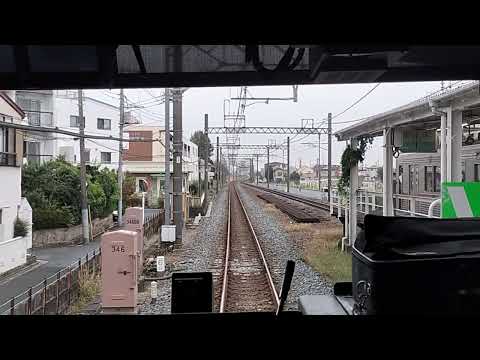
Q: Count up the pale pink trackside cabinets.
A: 2